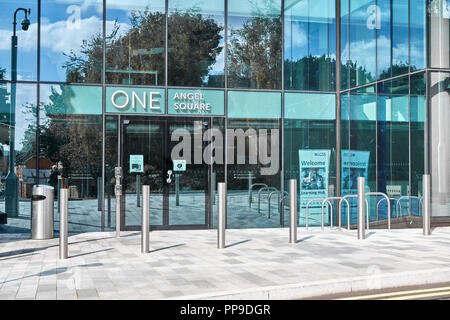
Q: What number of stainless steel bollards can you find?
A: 6